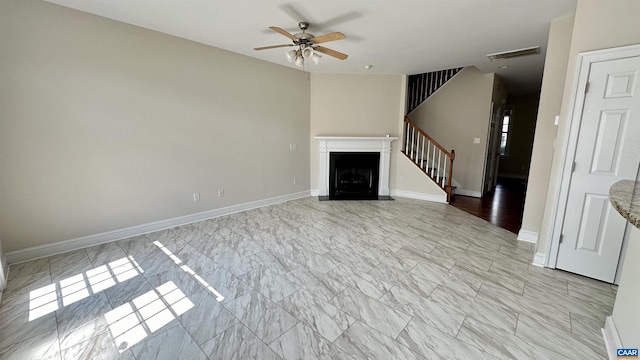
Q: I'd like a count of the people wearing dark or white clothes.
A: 0